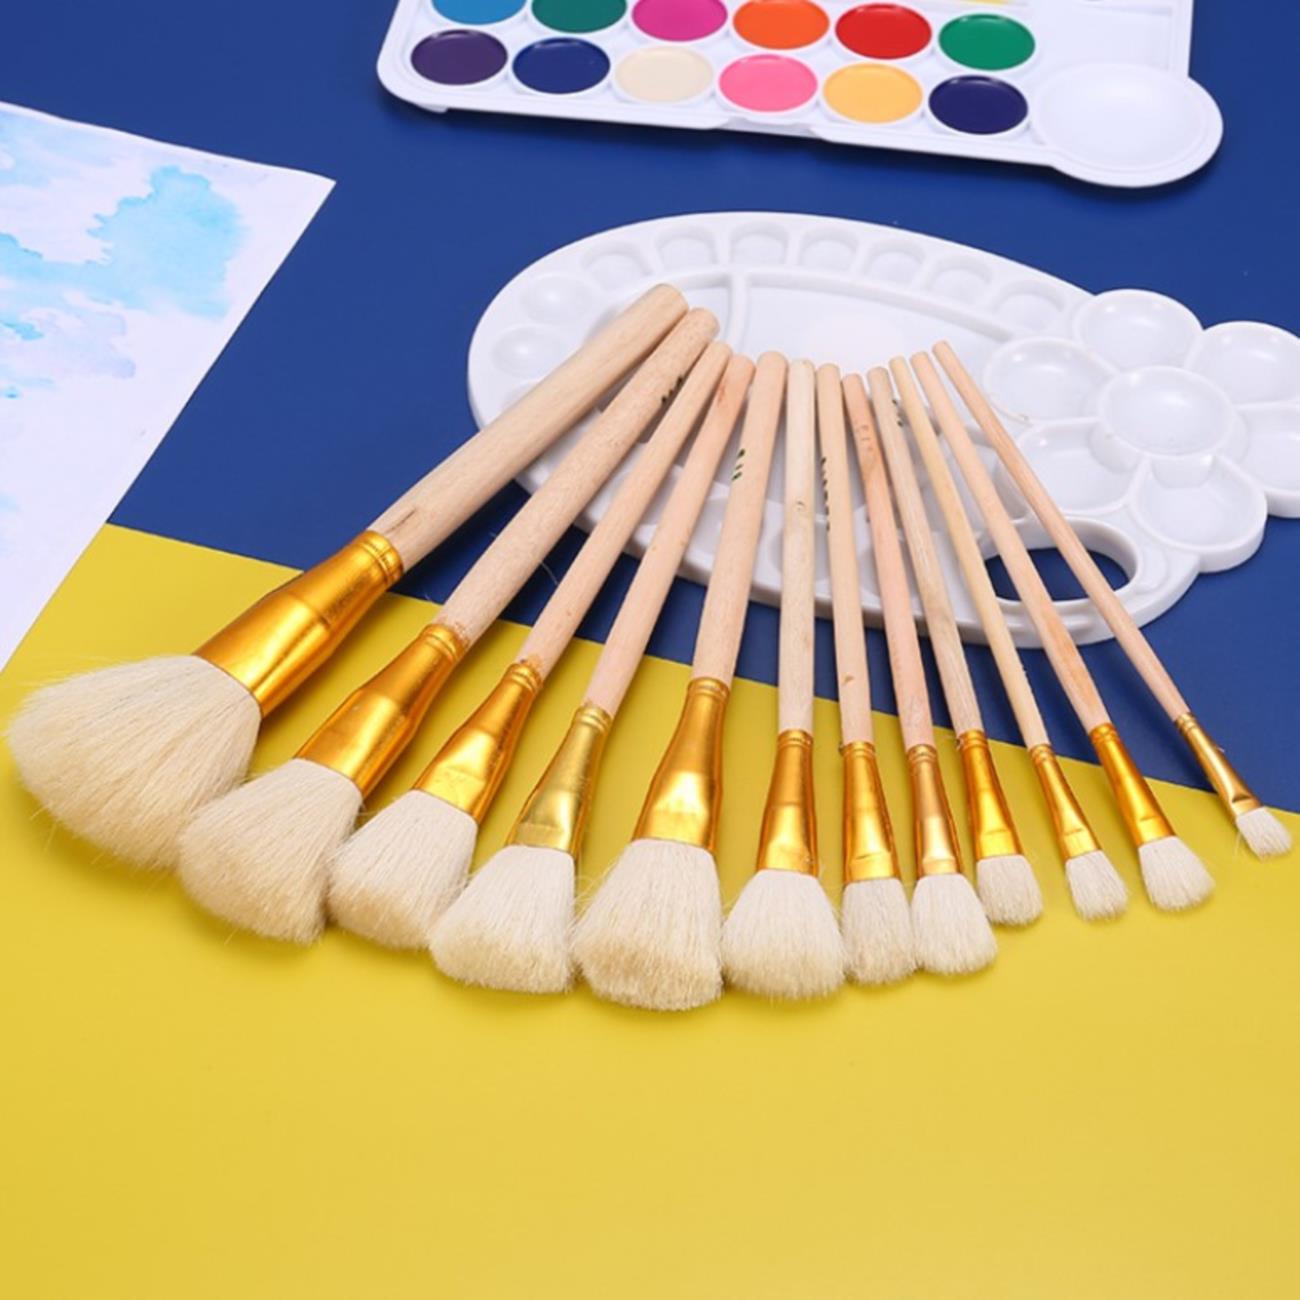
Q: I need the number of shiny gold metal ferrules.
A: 12